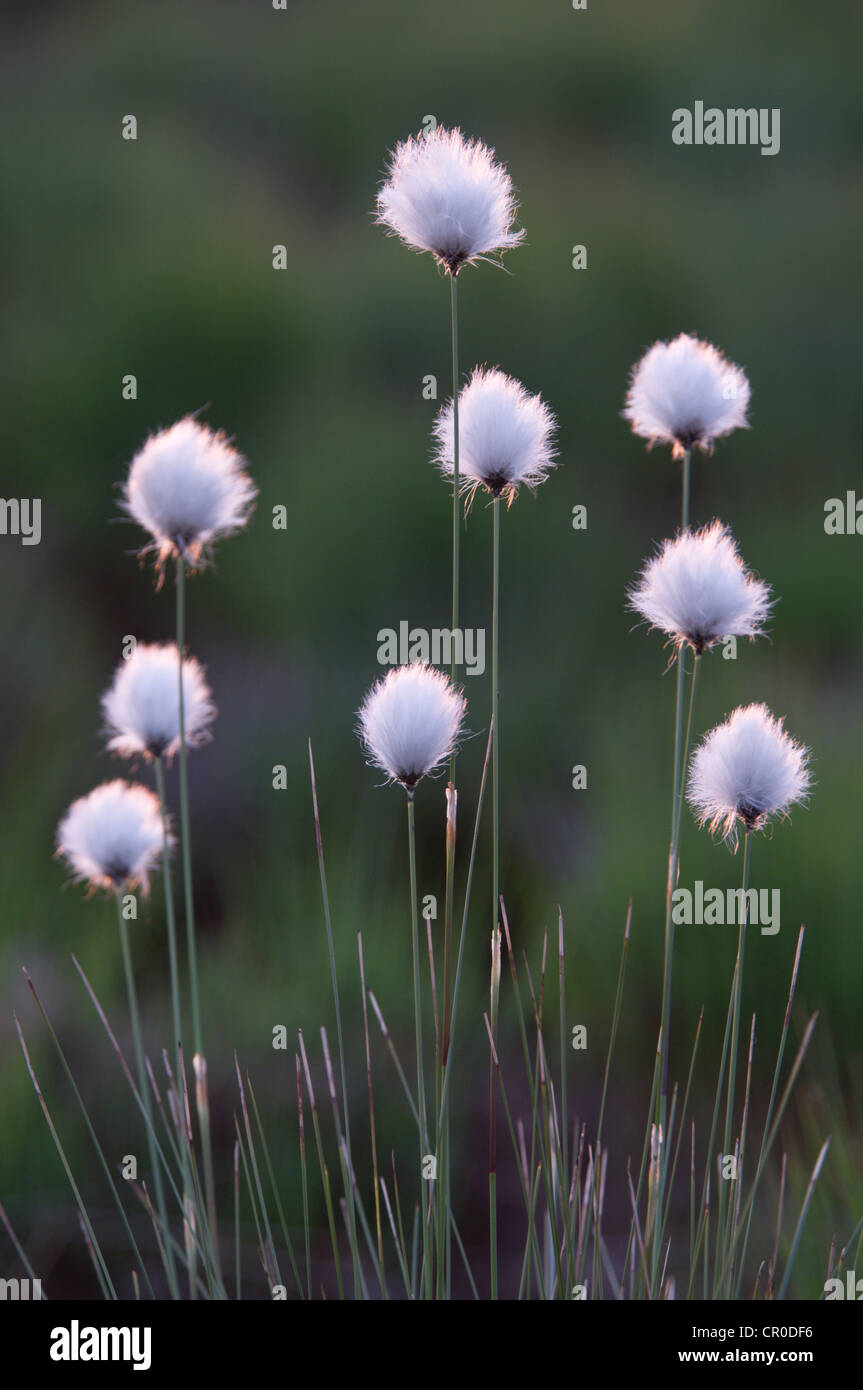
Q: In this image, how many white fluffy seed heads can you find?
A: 9